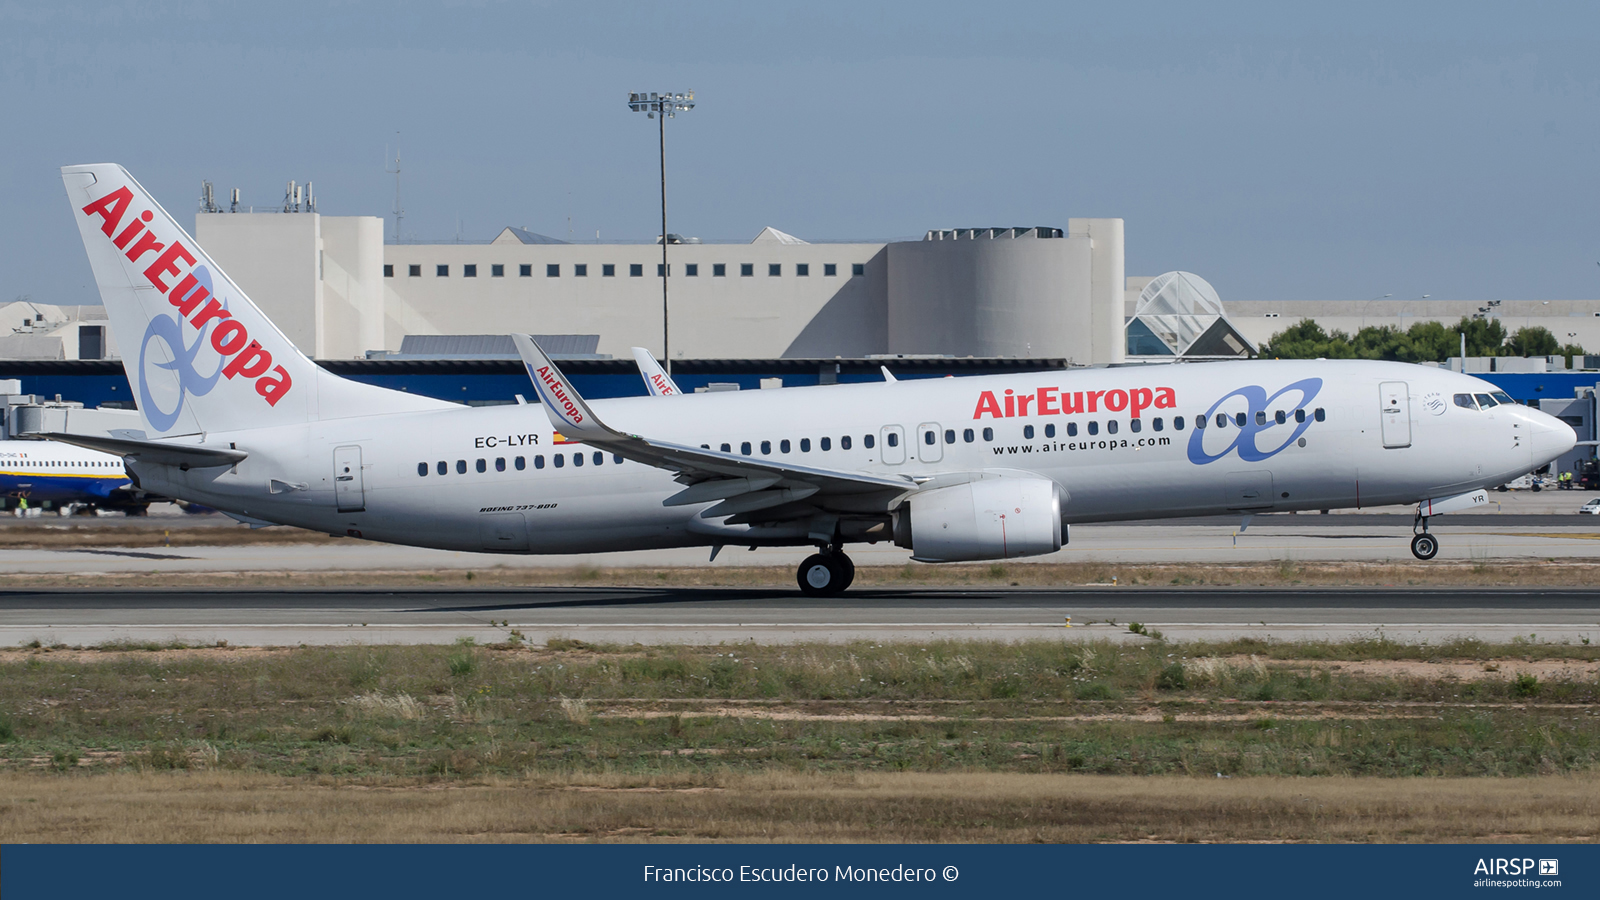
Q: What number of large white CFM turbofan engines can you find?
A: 1